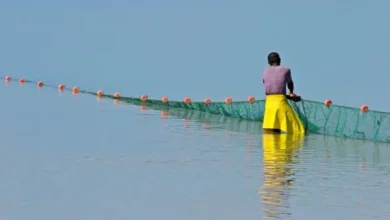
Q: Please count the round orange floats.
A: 15